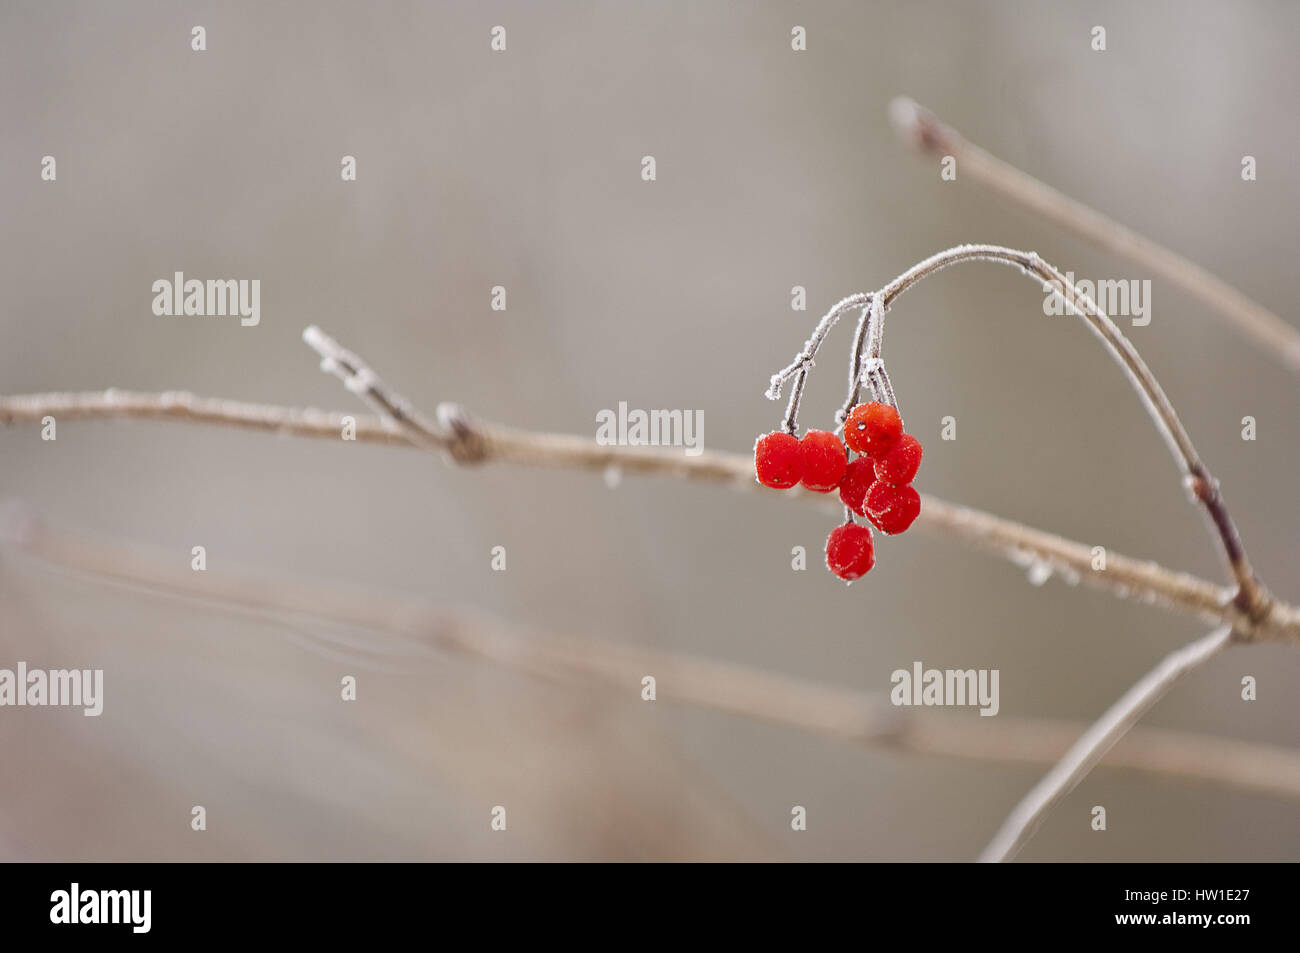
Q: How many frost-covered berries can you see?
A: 7